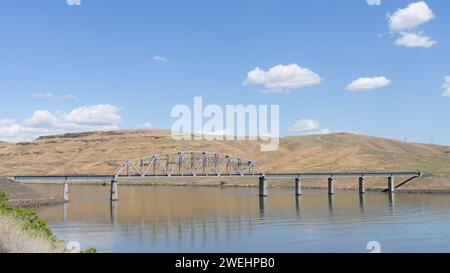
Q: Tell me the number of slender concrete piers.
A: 7